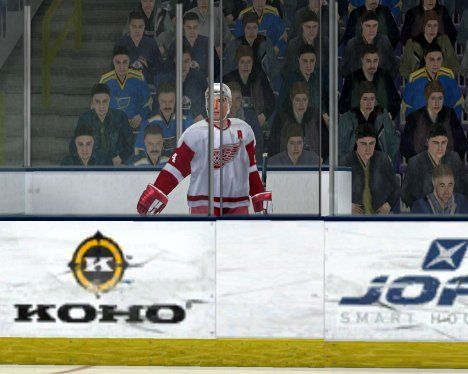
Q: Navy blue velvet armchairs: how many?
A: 0